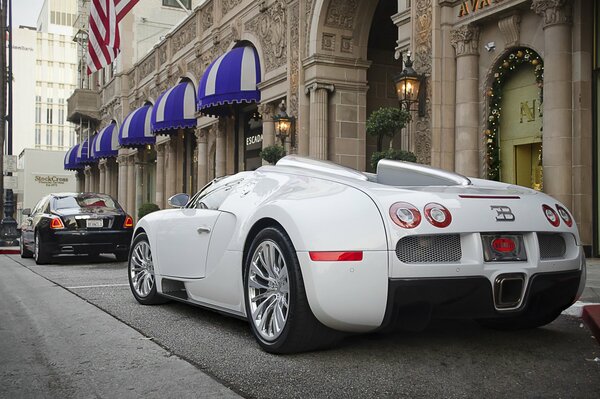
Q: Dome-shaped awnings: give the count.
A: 6